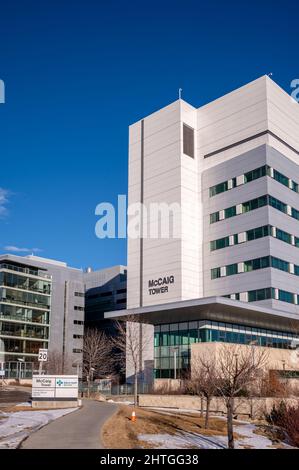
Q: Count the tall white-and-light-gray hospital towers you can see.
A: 1